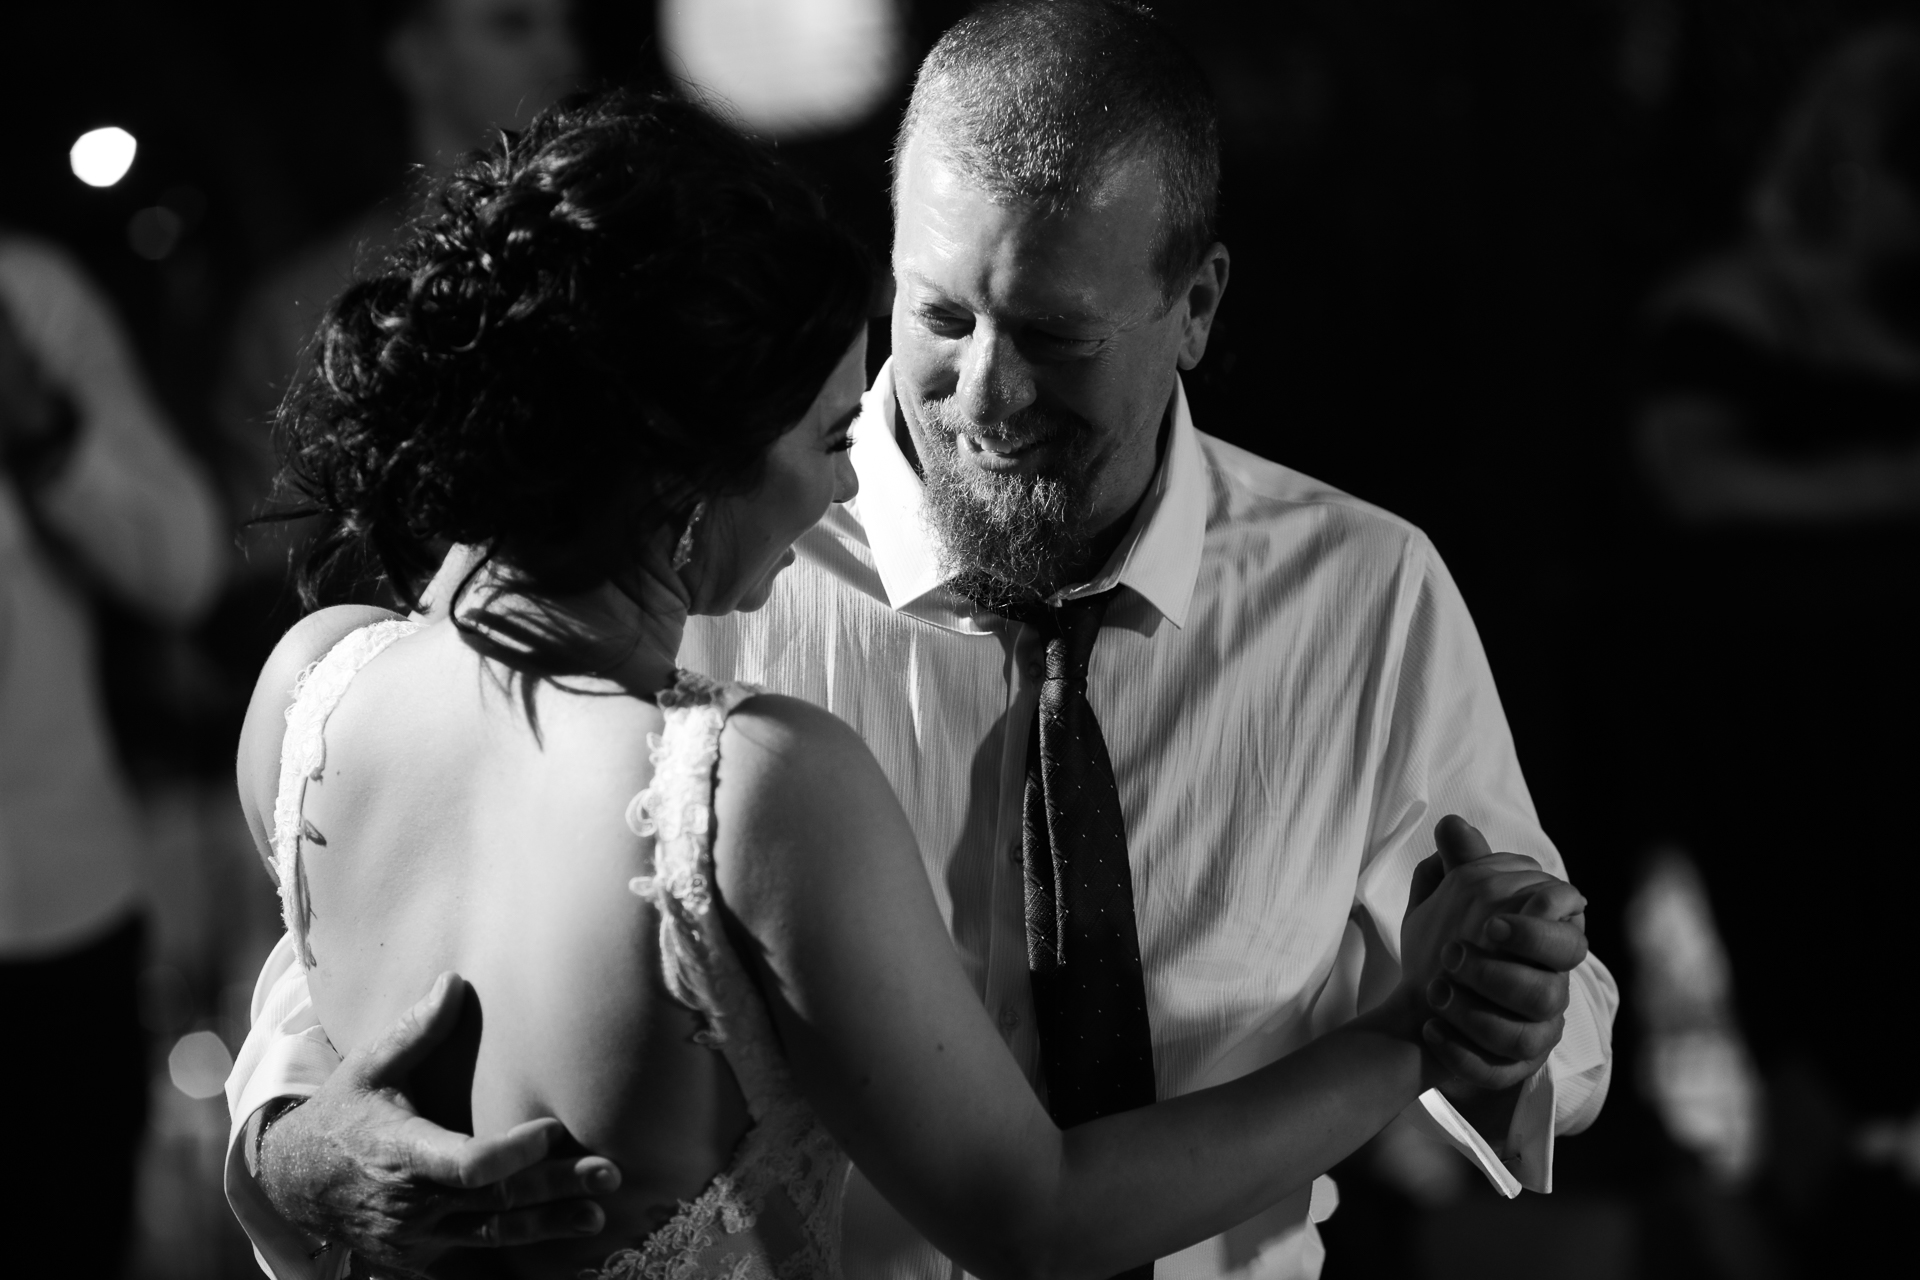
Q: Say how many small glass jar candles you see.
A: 0